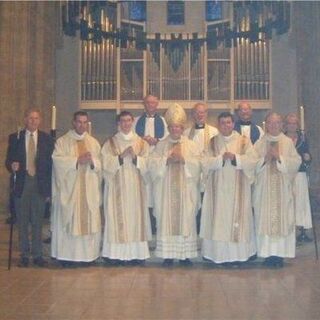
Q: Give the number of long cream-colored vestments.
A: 5